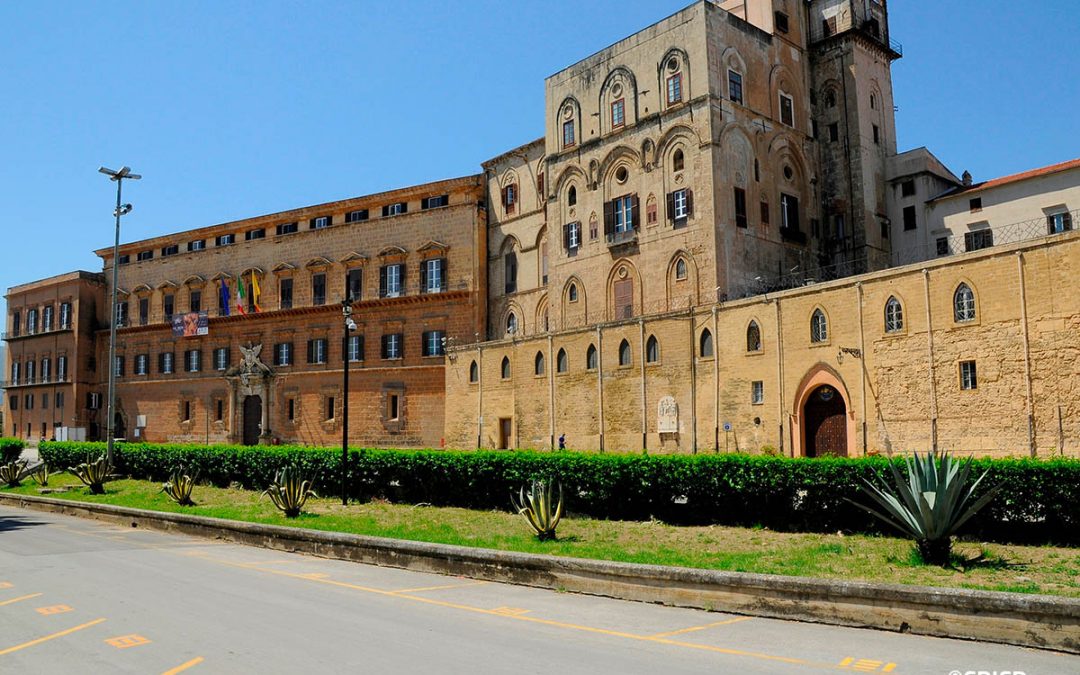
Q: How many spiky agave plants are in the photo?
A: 7